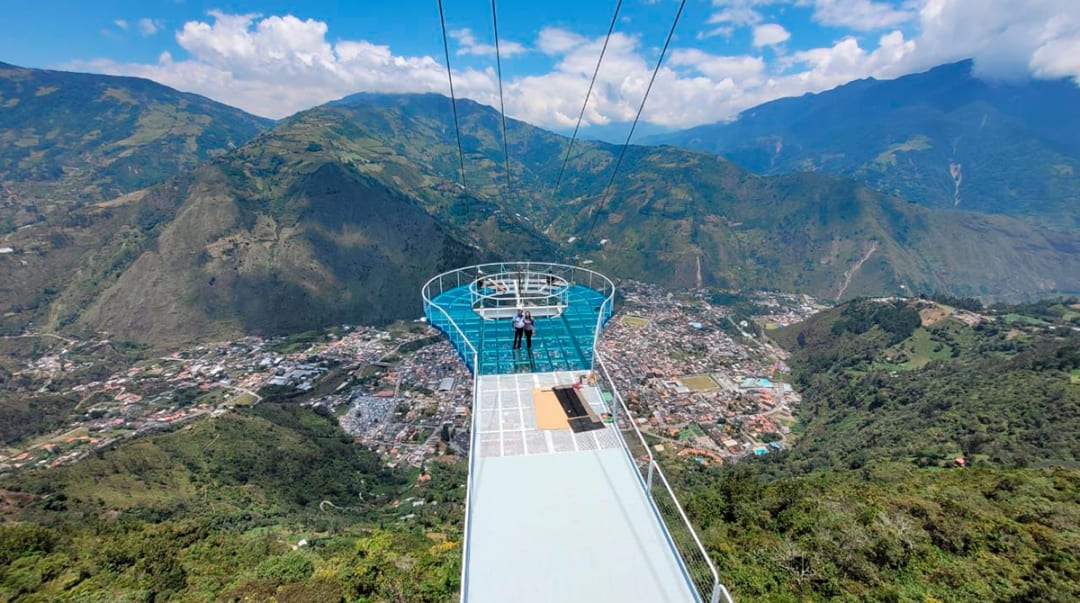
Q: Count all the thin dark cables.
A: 4